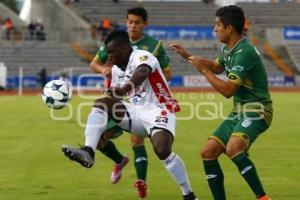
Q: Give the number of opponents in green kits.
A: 2